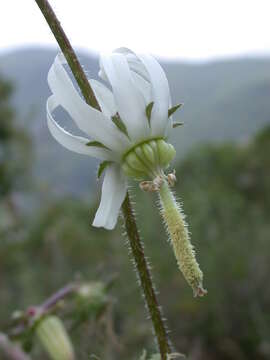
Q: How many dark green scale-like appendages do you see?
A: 6